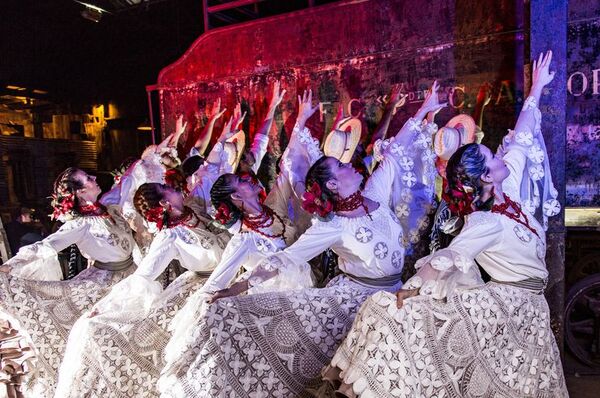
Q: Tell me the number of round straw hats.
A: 3